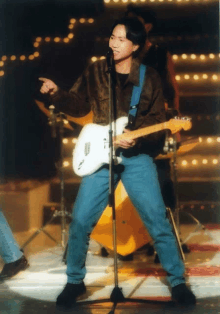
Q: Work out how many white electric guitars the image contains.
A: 1